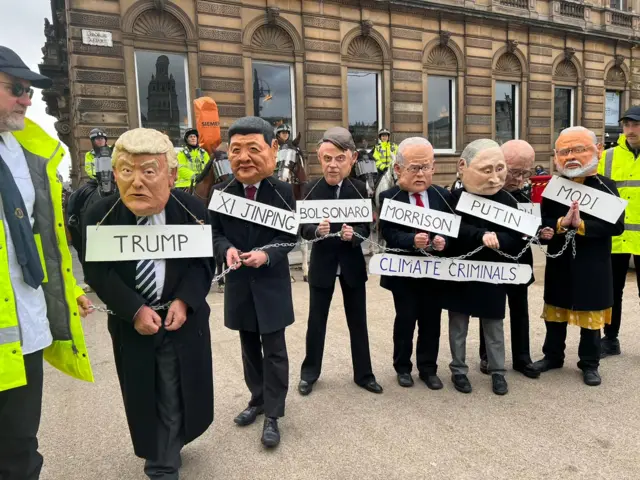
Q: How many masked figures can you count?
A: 7